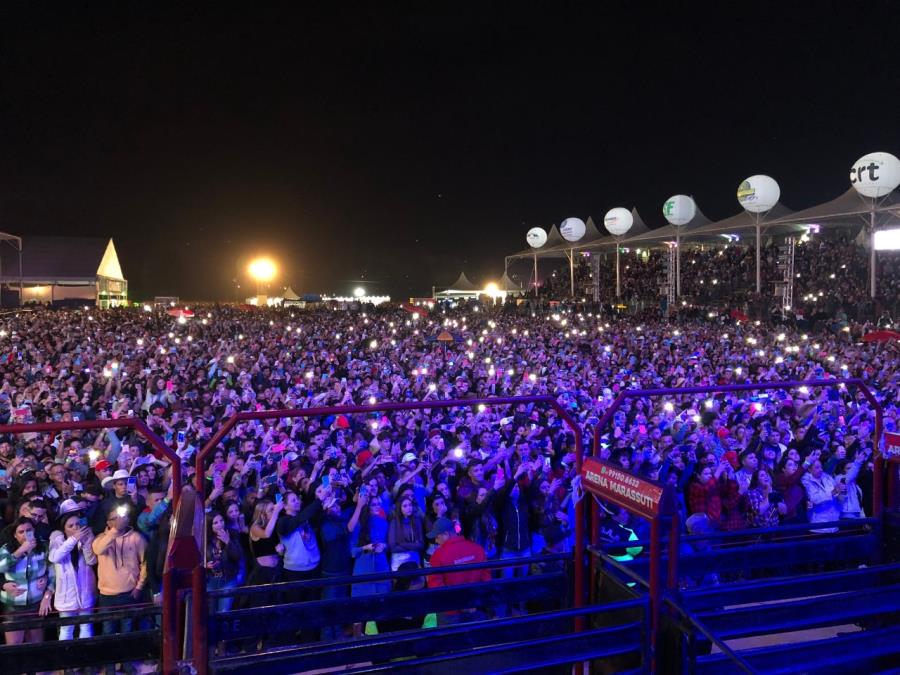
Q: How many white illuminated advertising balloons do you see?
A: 6